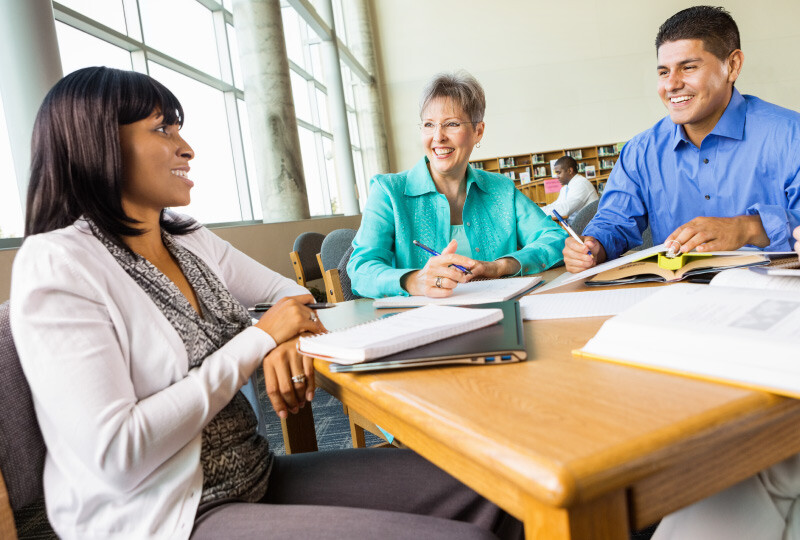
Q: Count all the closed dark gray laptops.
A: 1